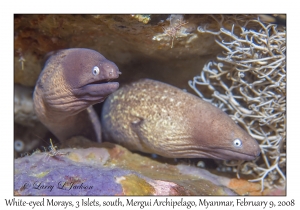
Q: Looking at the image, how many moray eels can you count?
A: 2